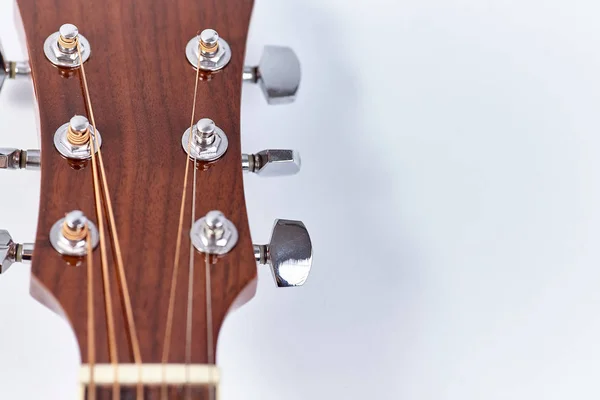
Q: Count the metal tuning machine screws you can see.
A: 6